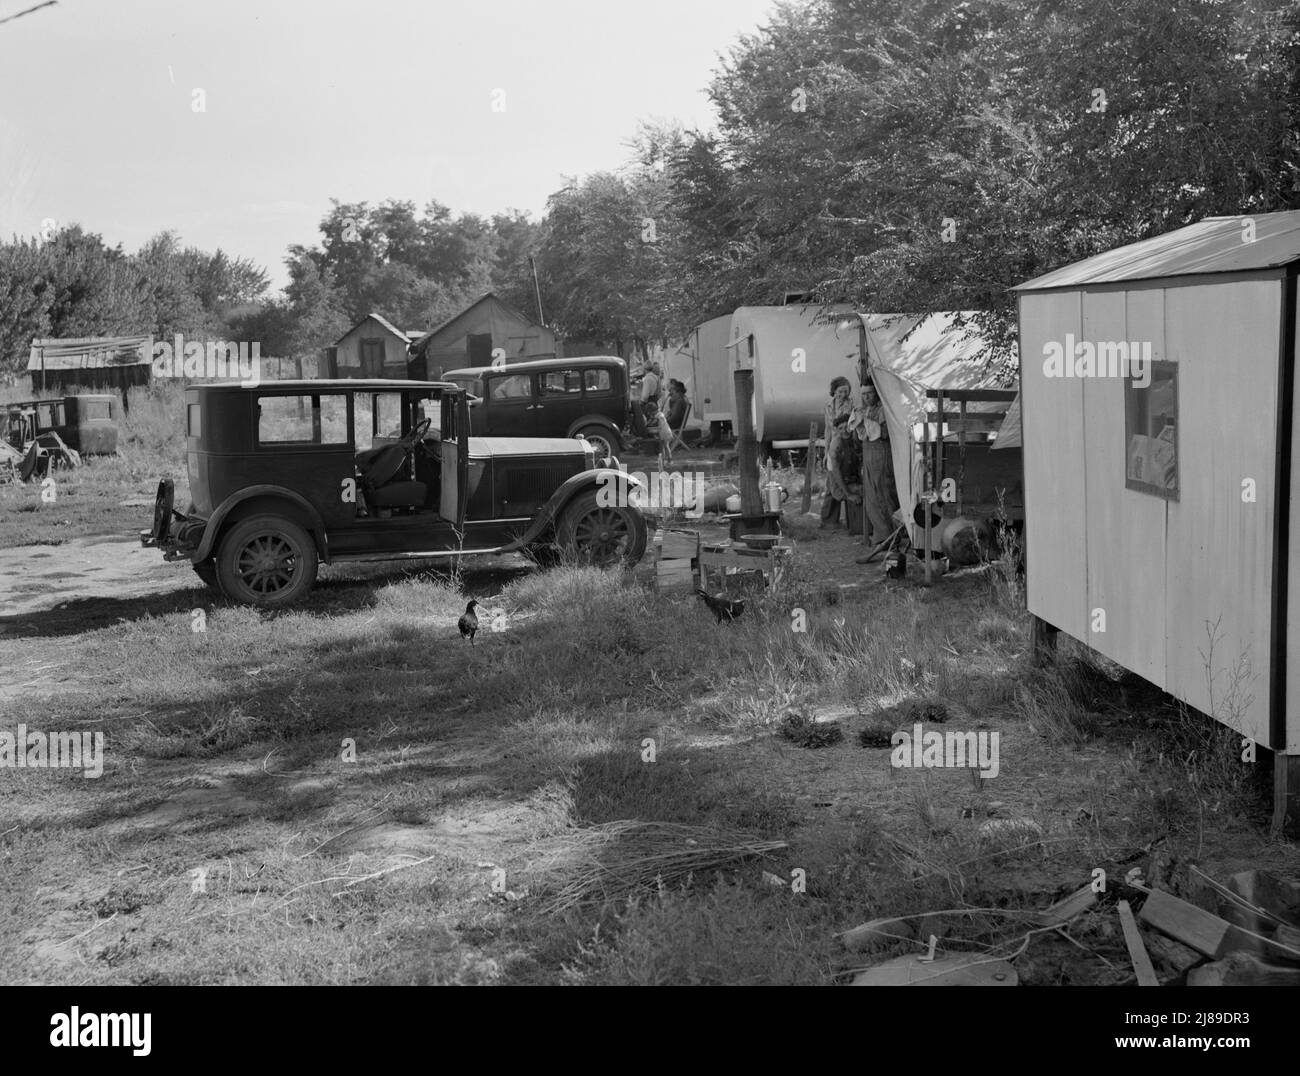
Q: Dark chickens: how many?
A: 2